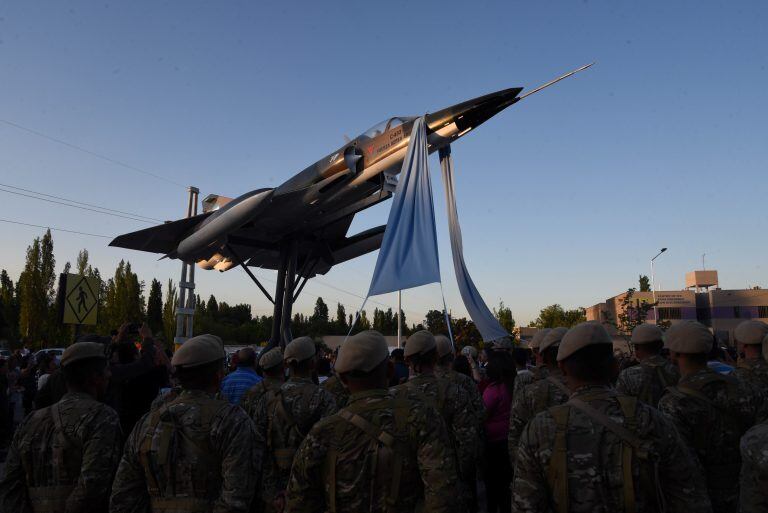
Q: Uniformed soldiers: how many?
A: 14